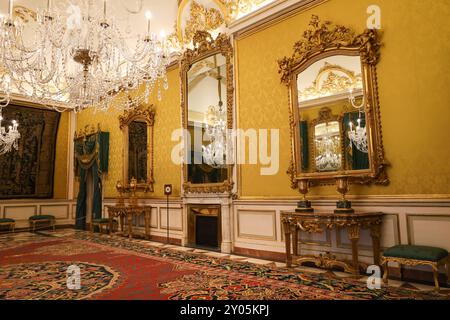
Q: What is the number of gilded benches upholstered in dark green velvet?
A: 4